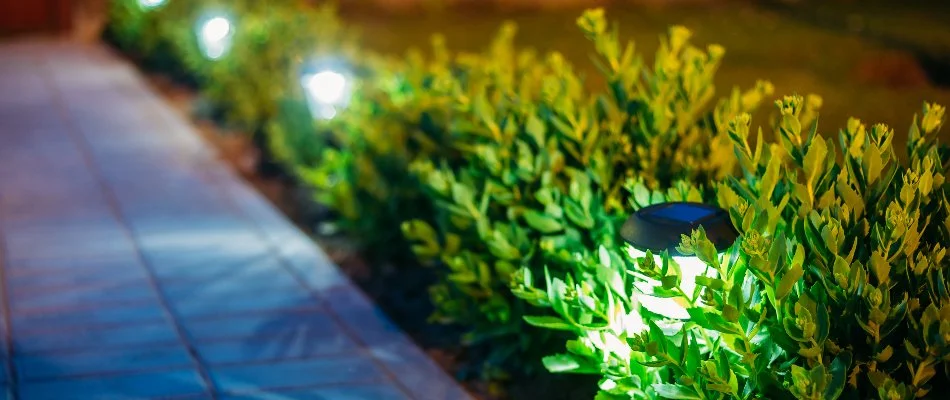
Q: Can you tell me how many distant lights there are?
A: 3